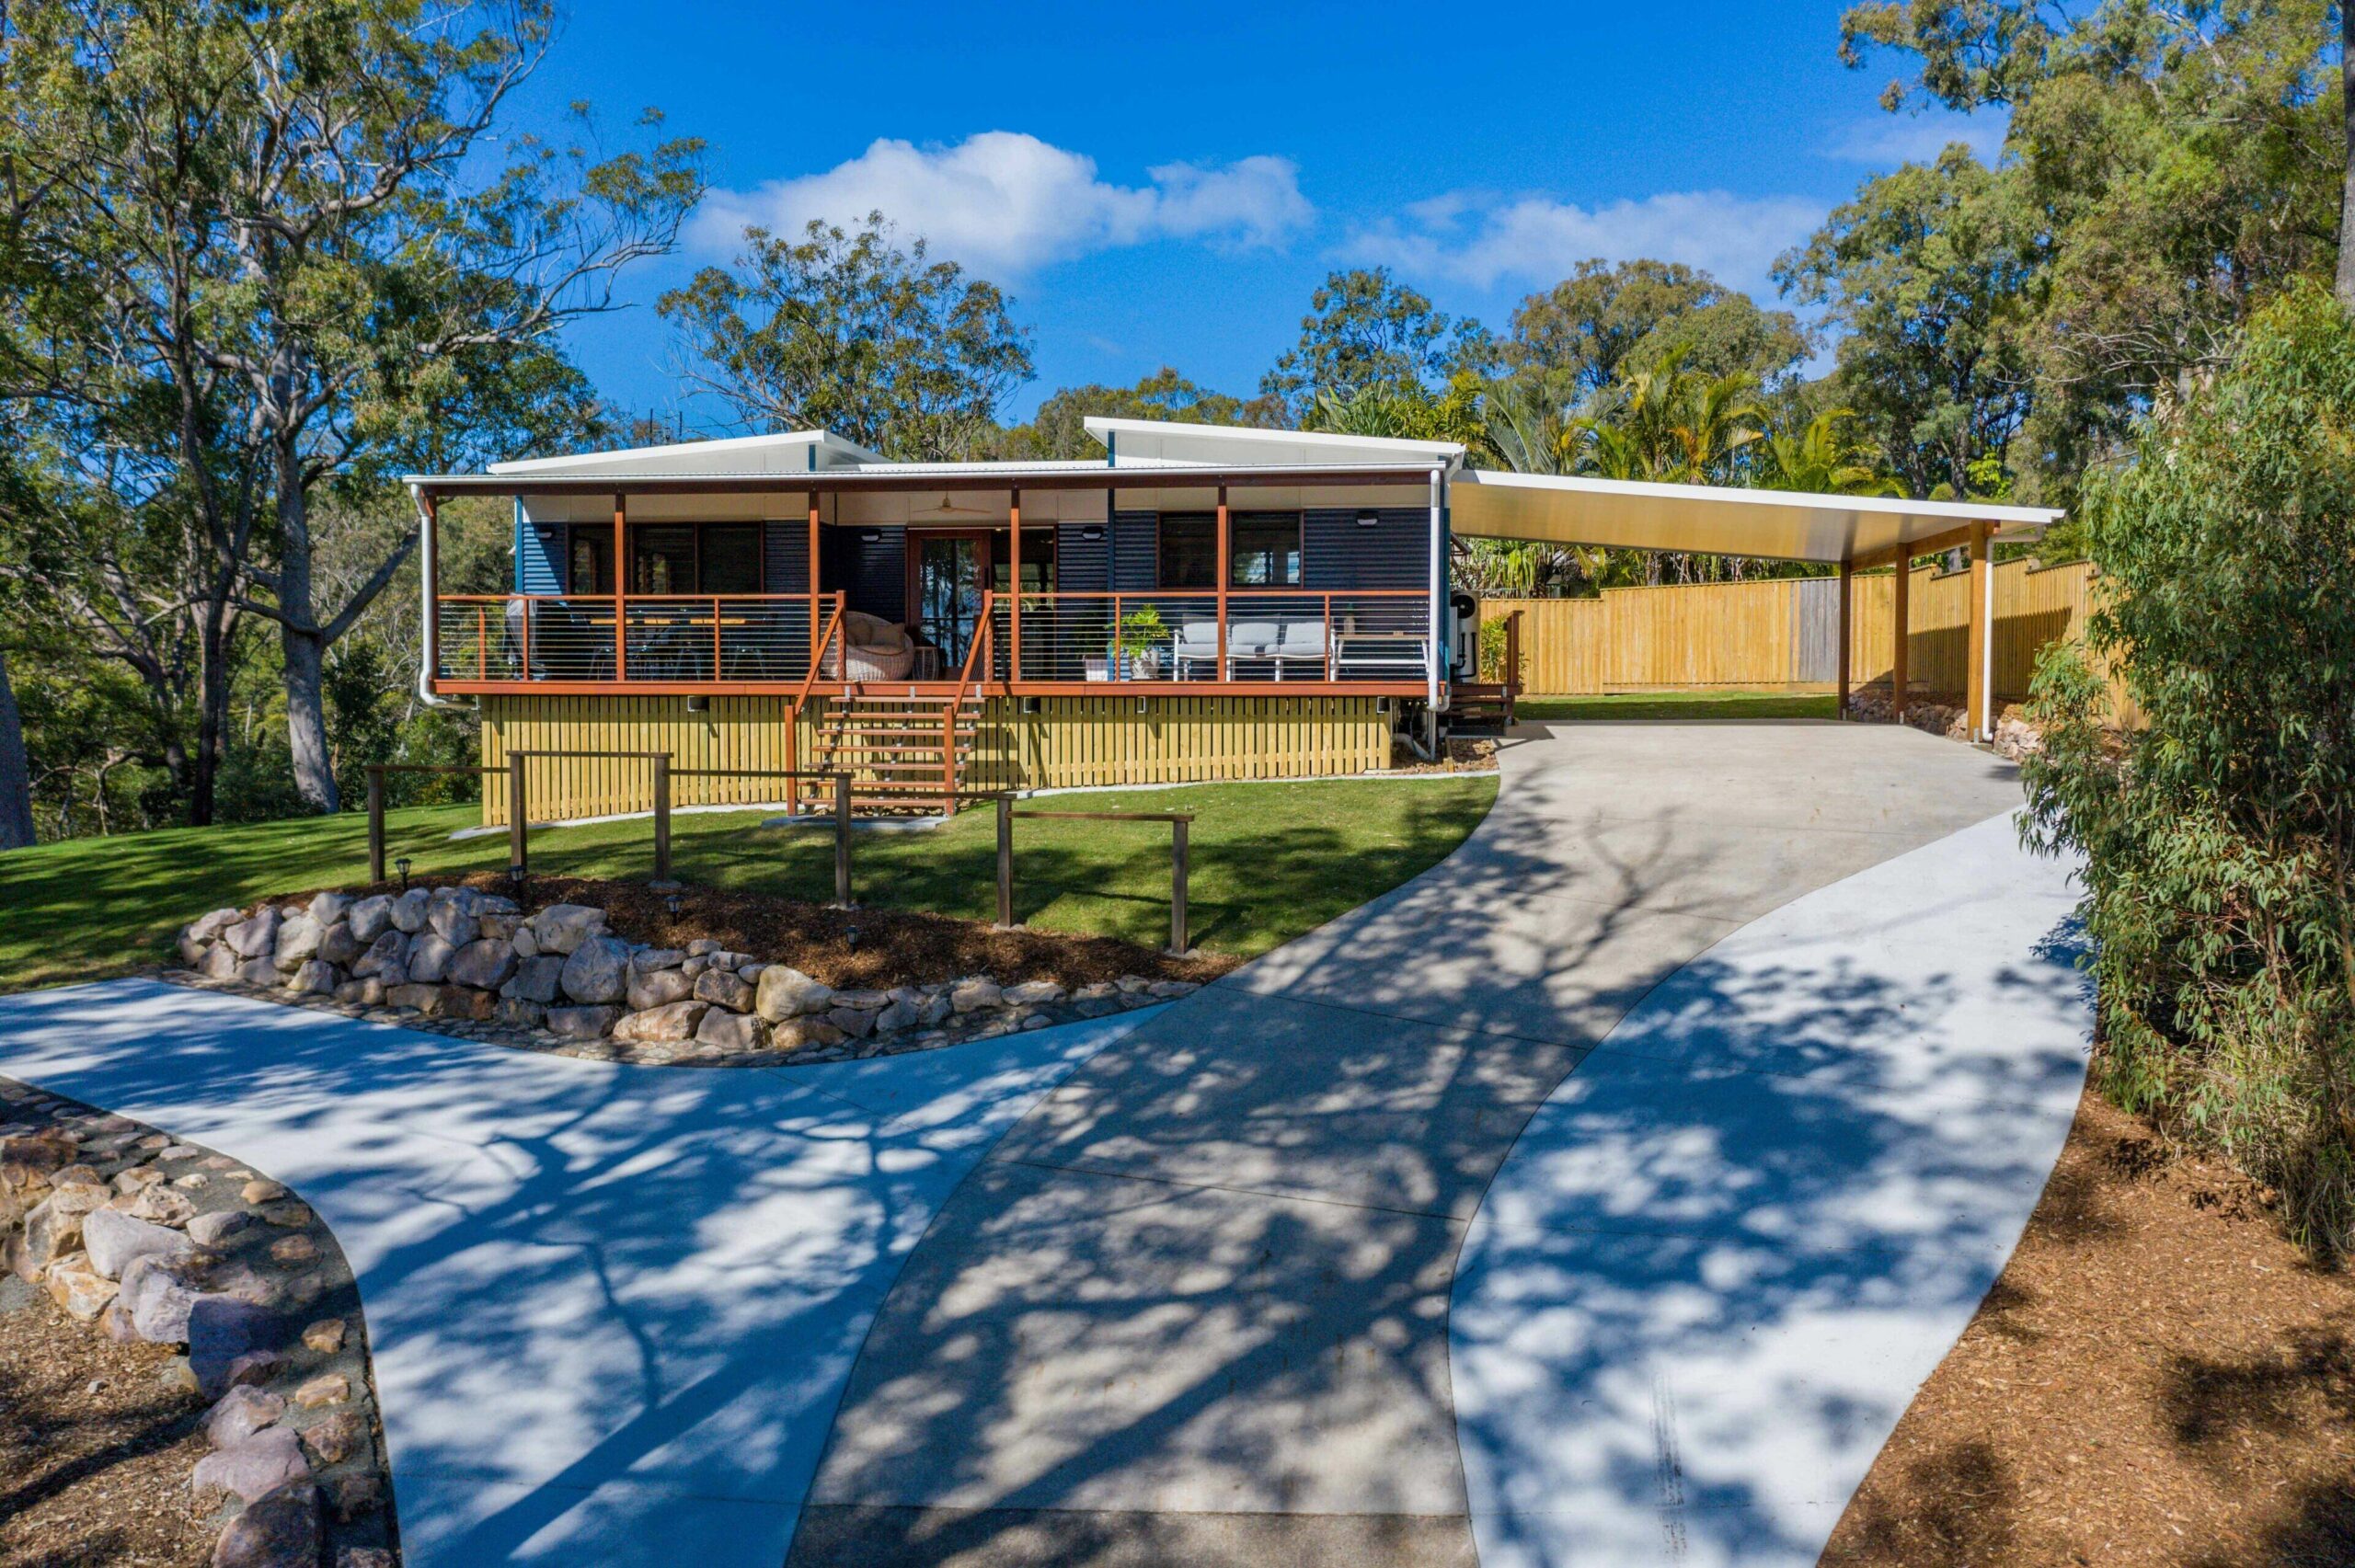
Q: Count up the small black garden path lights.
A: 4